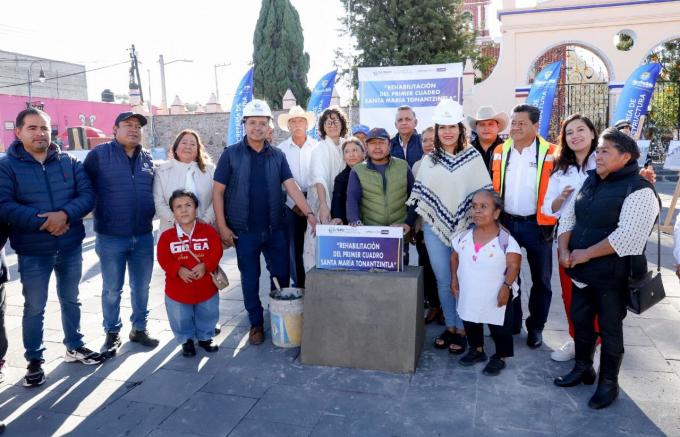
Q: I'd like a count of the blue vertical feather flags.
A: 4